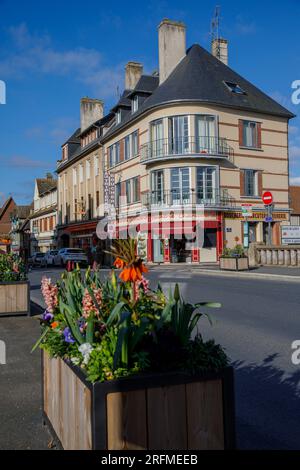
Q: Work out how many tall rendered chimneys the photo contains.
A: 4